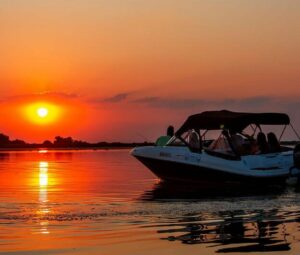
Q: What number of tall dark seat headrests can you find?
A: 2